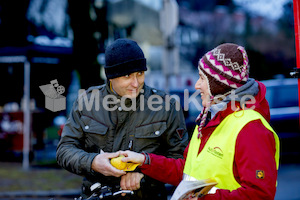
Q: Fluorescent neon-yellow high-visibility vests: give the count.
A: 1